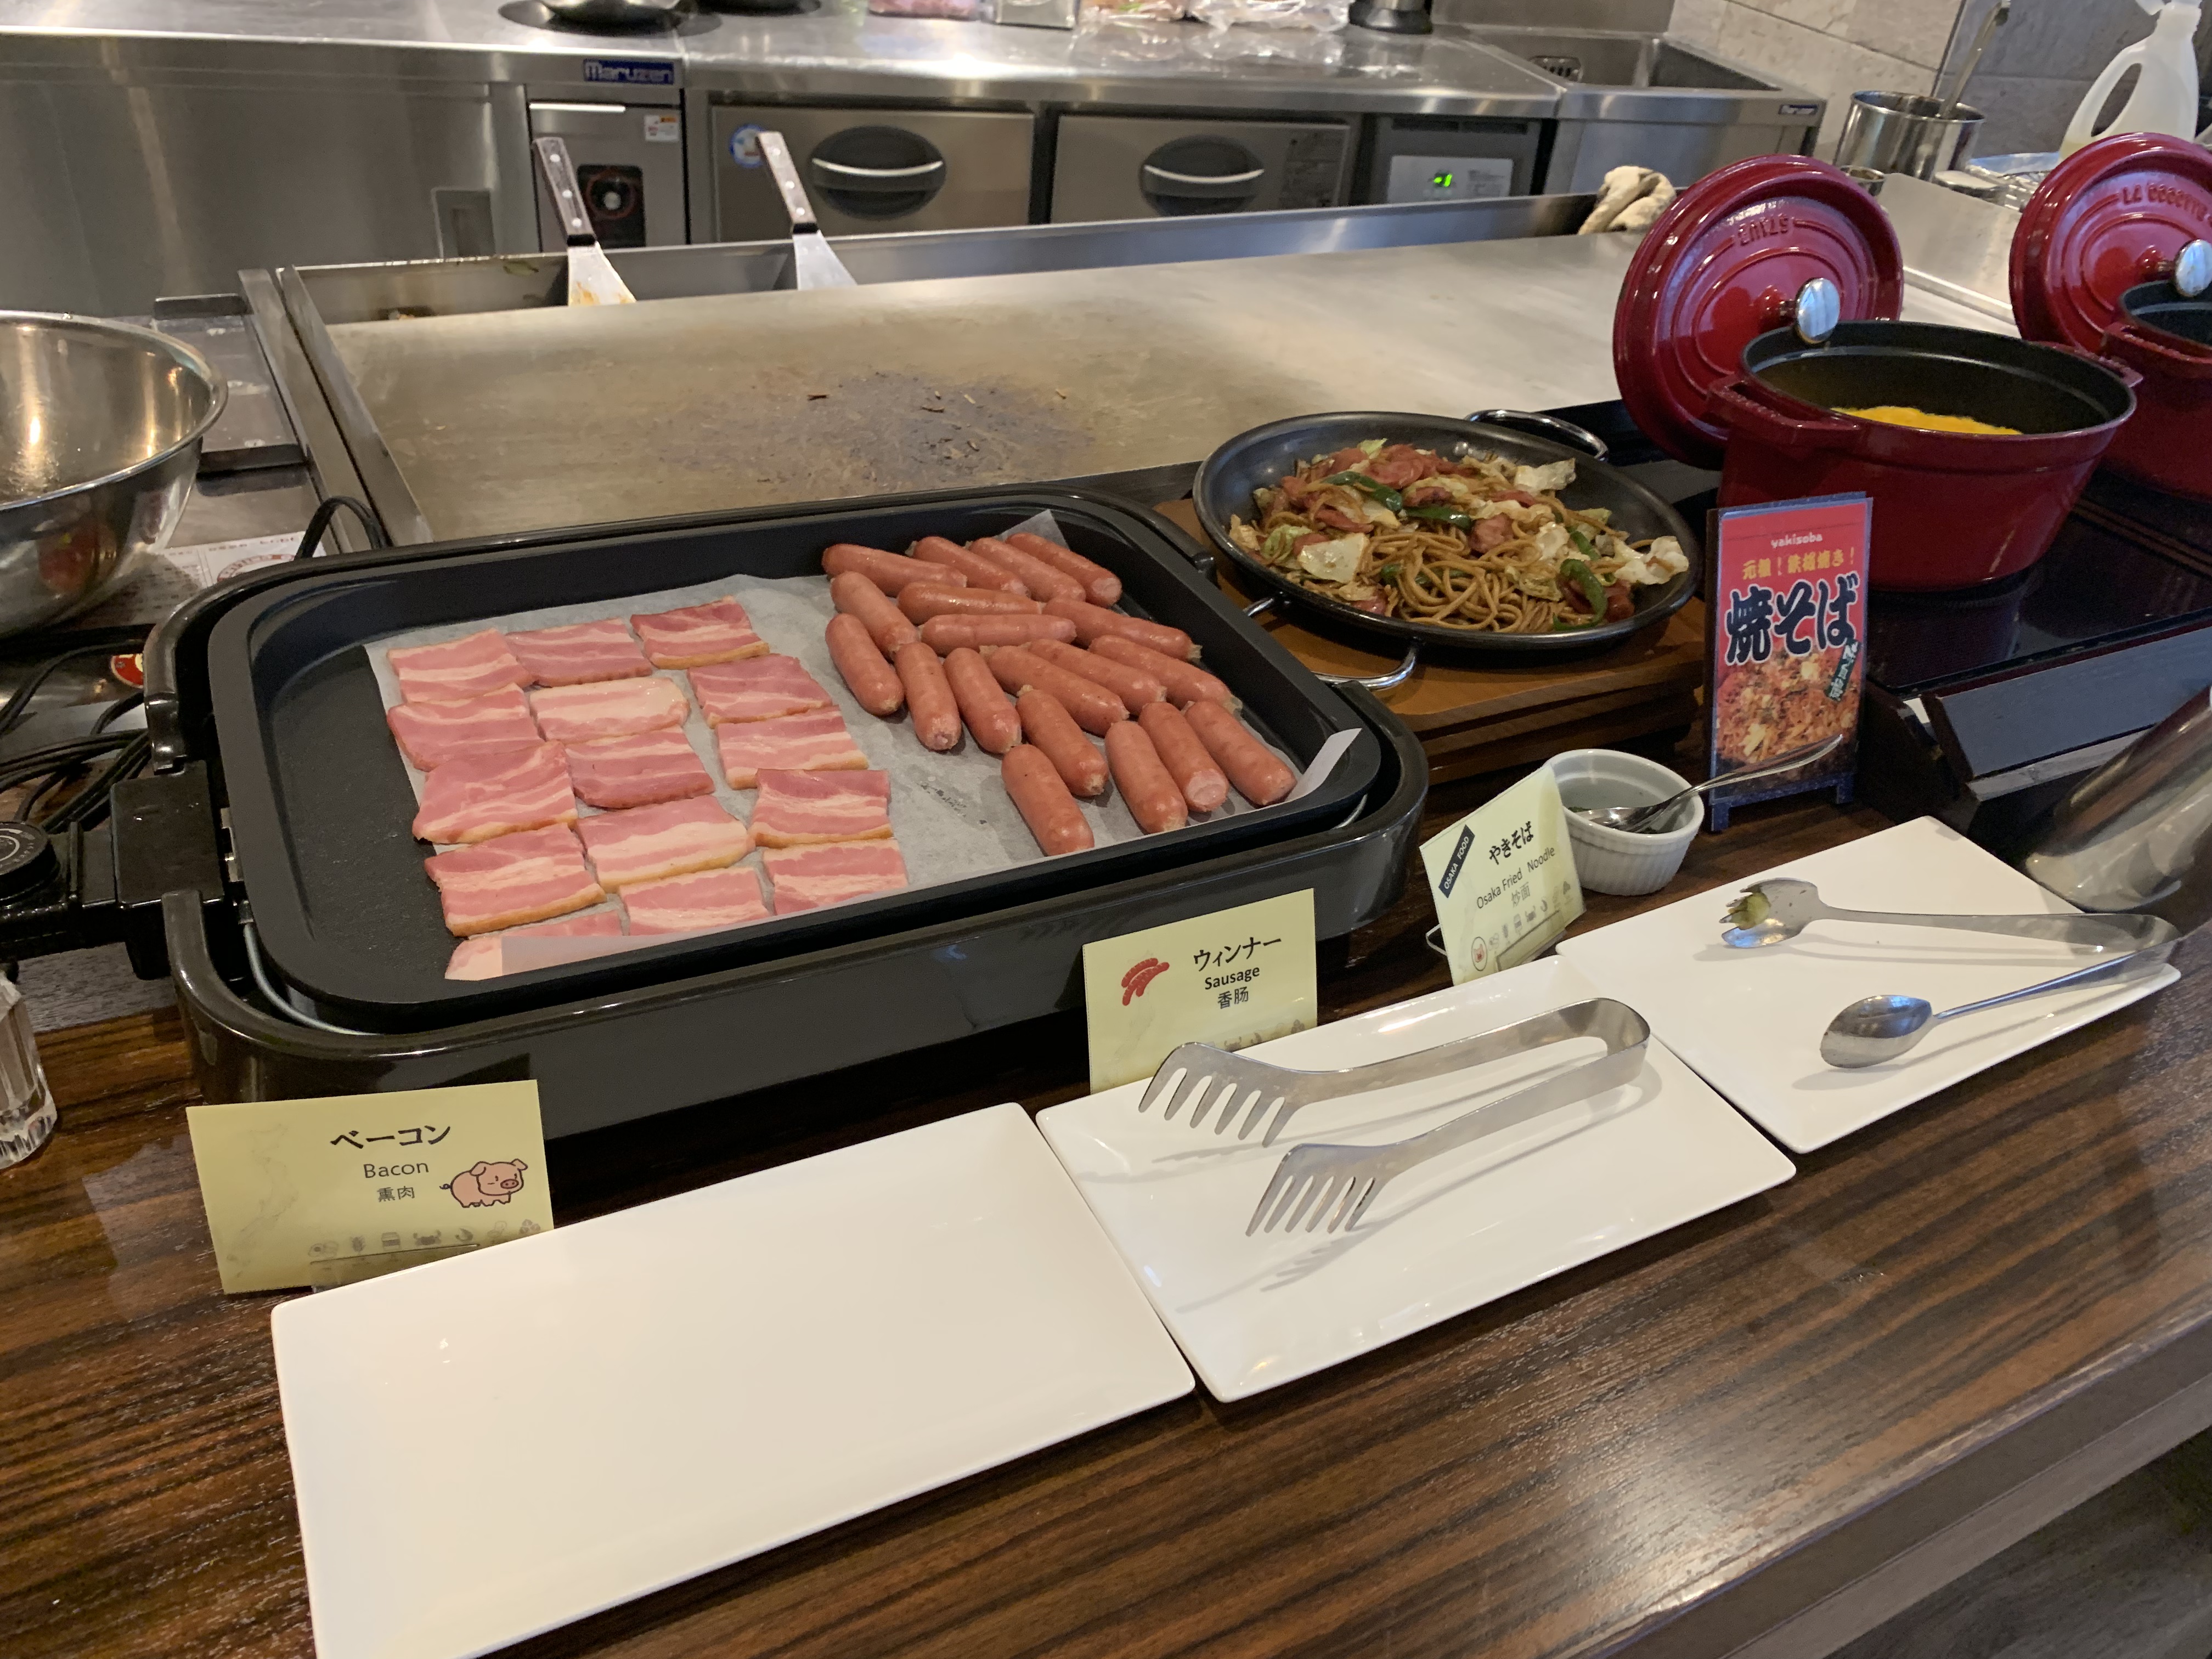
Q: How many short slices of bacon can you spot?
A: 15